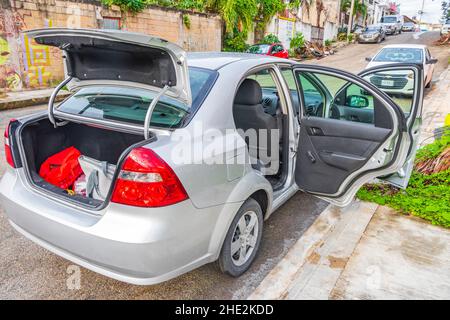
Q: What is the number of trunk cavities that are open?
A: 1